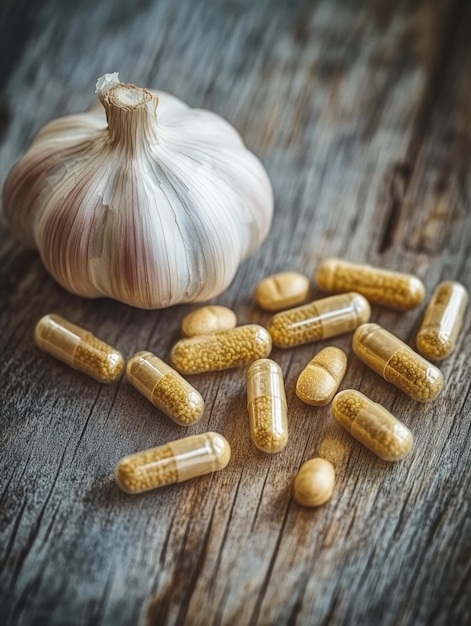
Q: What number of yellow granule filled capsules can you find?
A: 10